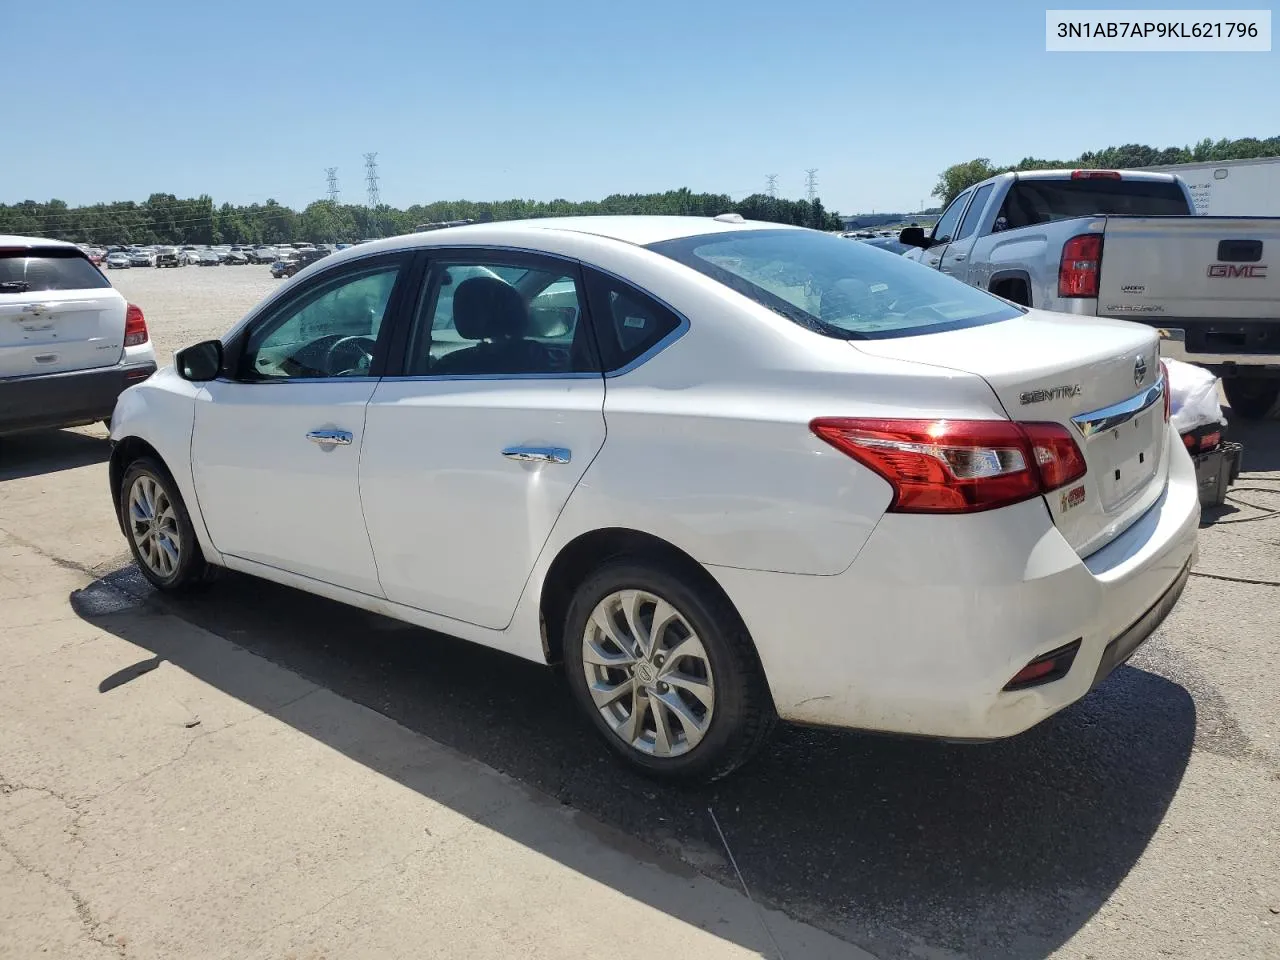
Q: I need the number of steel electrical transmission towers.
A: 4